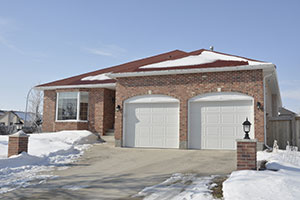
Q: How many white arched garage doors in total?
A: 2